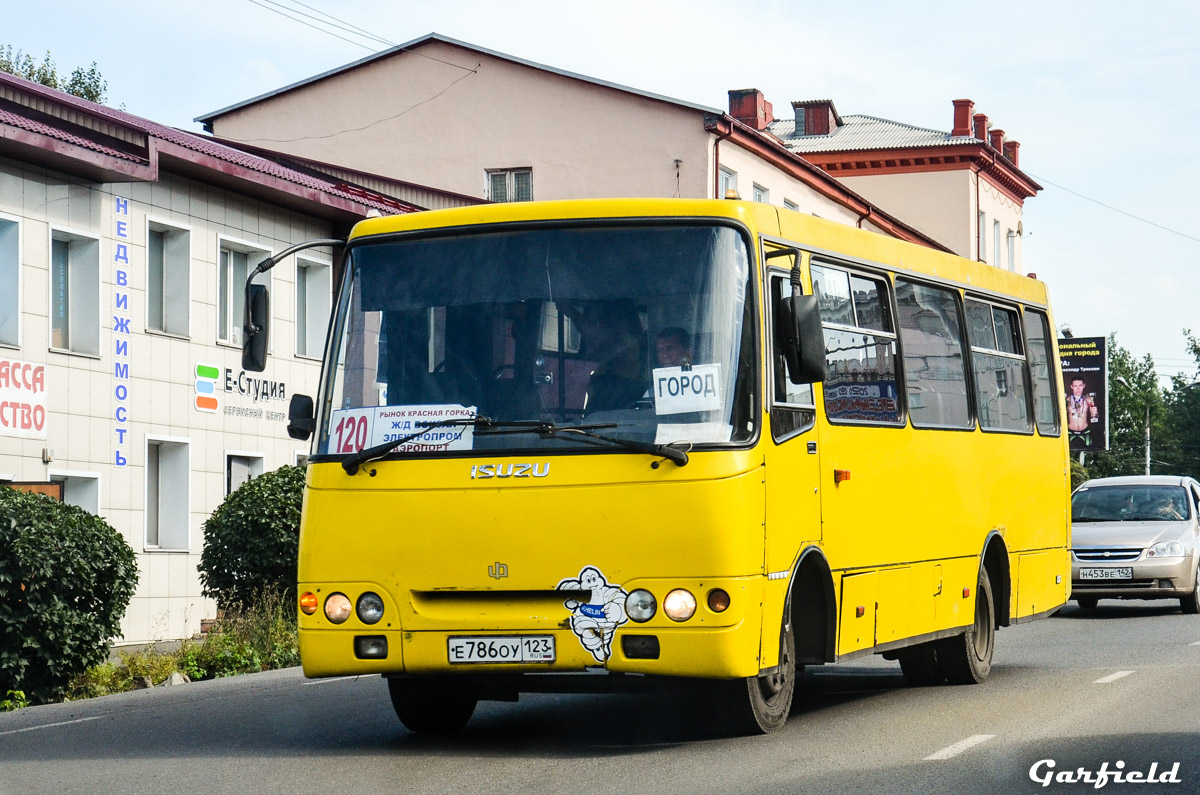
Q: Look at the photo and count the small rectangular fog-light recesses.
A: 2